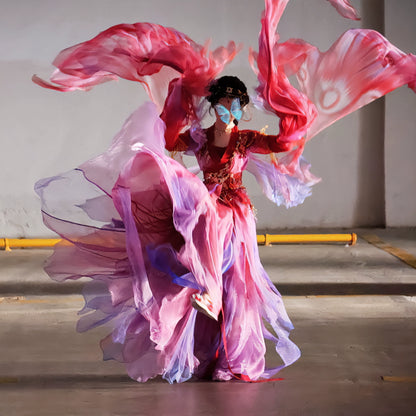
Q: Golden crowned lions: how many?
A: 0